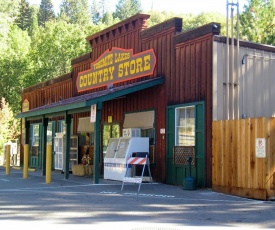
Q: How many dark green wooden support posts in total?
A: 4